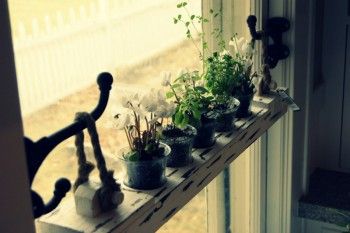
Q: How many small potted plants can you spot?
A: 5